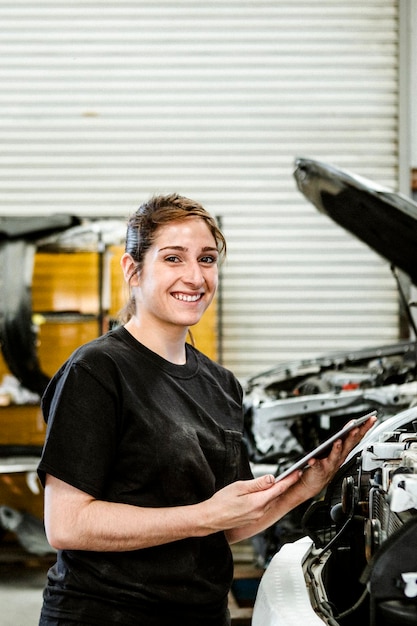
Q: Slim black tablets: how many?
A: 1